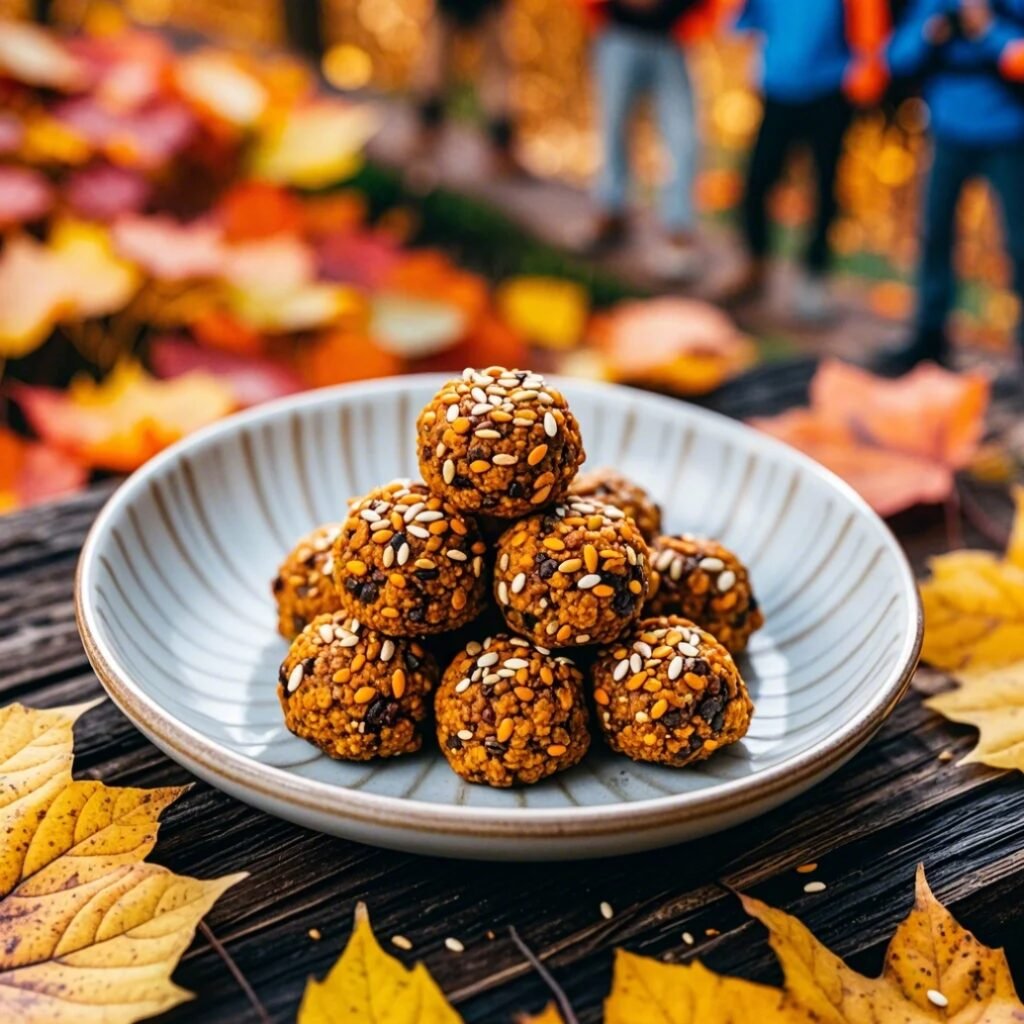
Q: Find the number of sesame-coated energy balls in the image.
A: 9